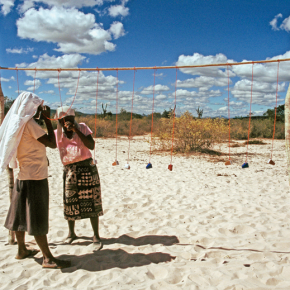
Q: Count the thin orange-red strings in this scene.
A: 12